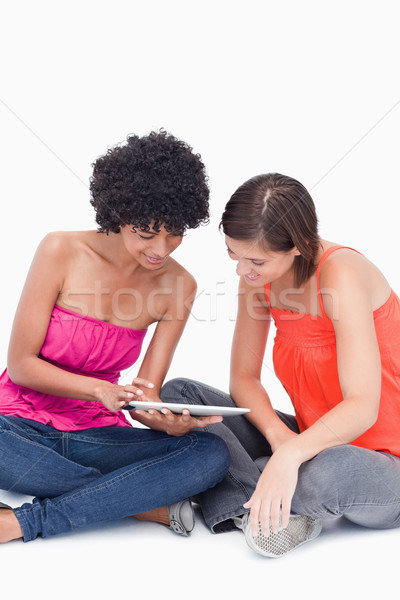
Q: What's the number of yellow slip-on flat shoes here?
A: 0